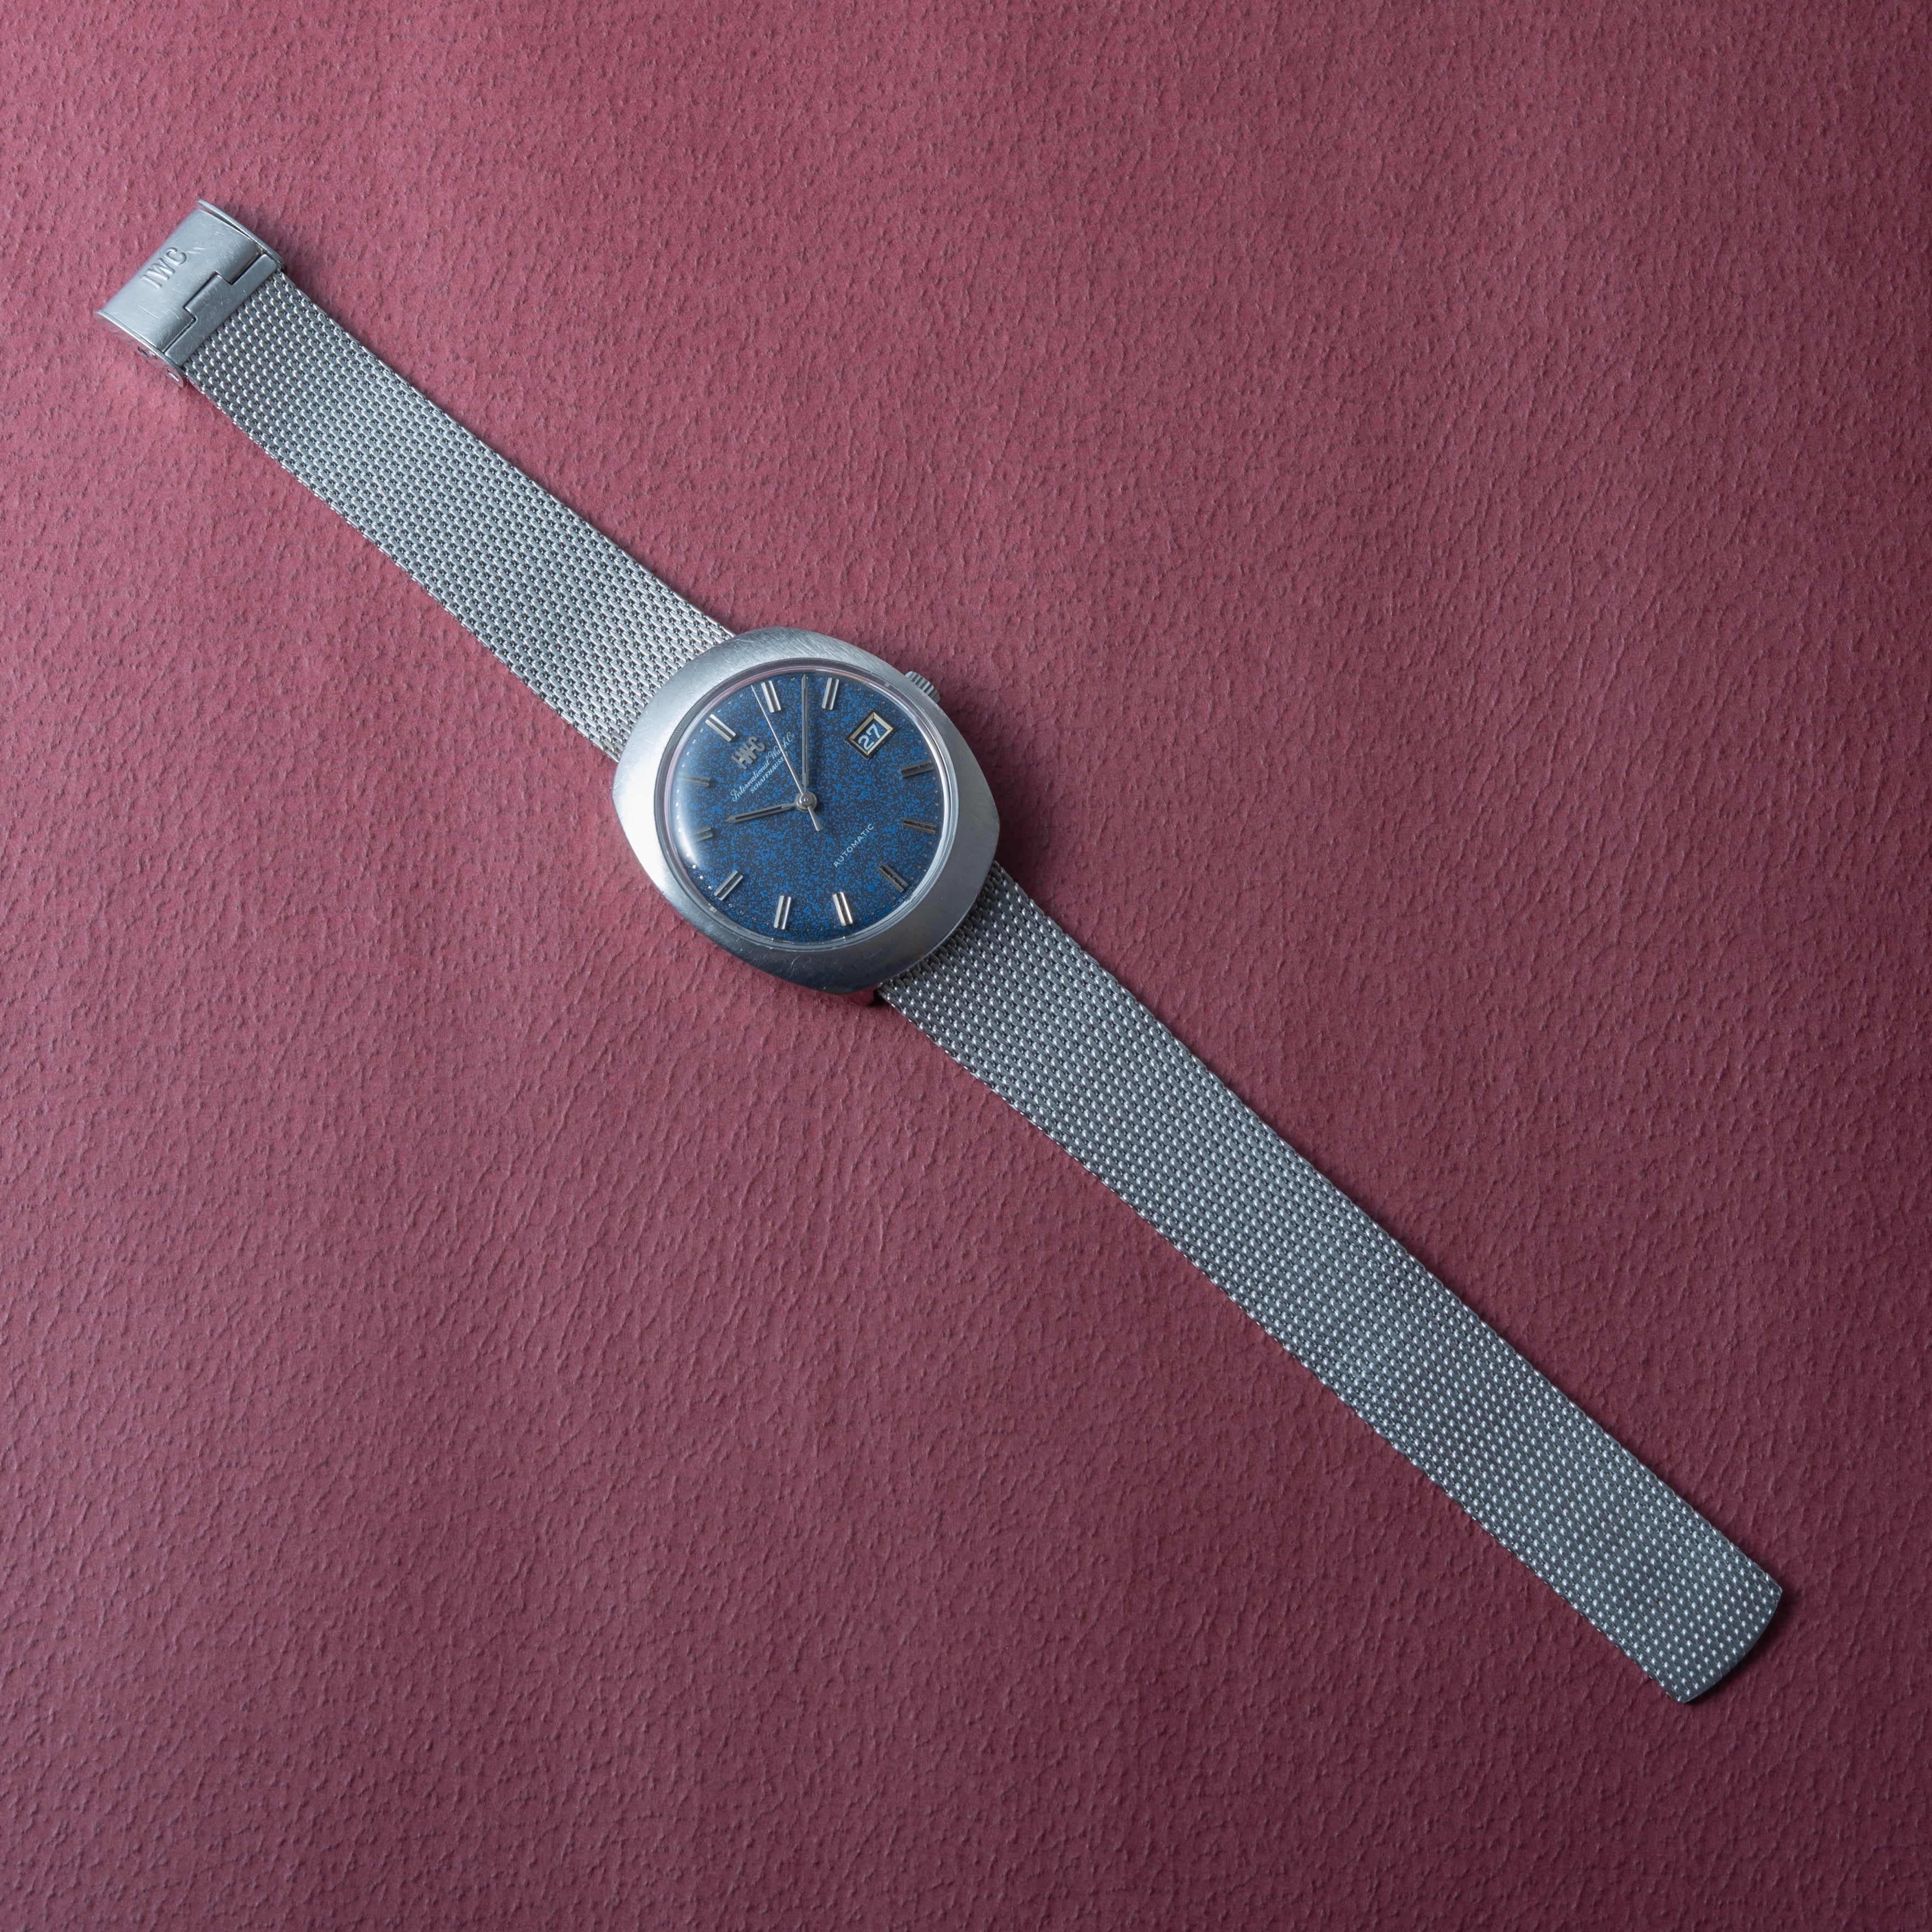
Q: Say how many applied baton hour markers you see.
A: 11